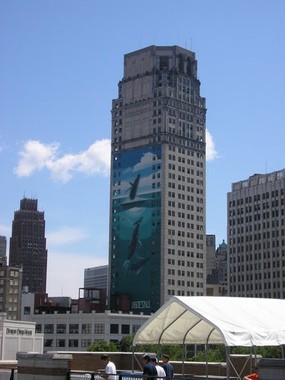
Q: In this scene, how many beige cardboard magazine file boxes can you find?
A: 0